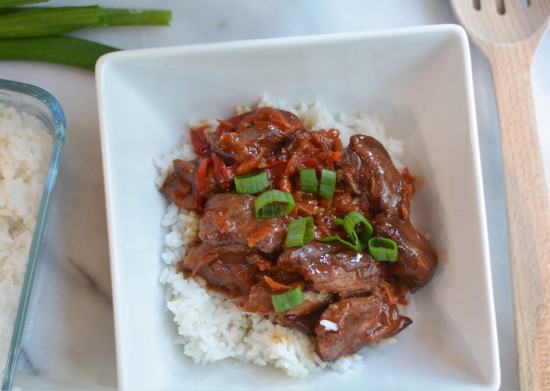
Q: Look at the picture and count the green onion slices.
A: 8